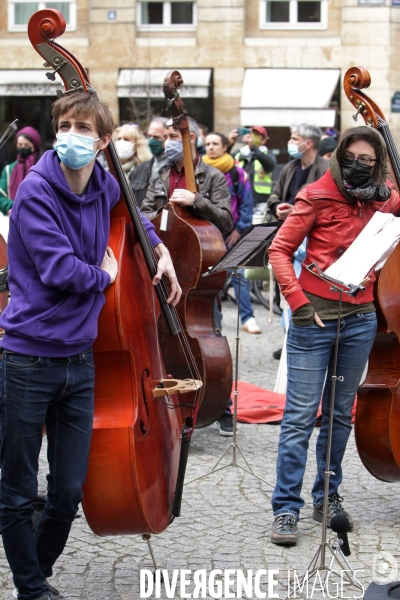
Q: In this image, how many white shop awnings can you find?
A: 3